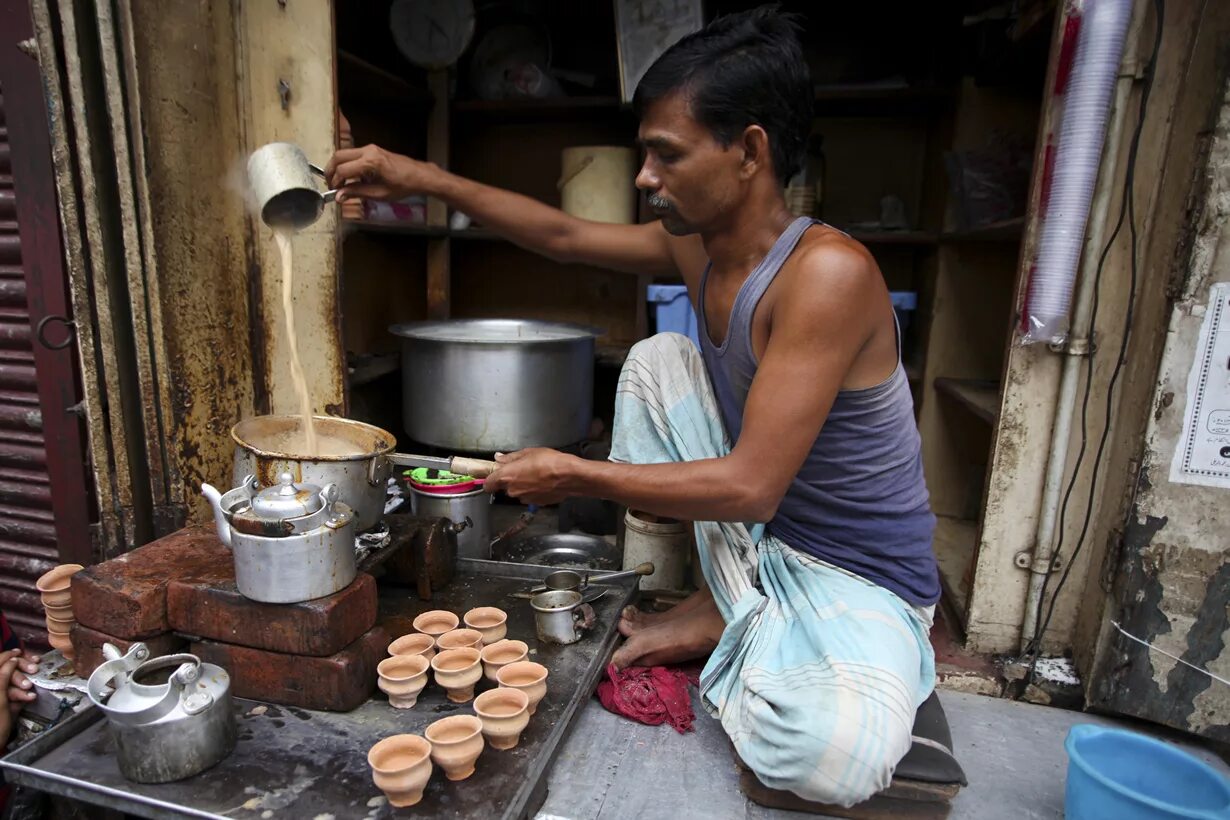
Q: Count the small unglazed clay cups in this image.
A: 15